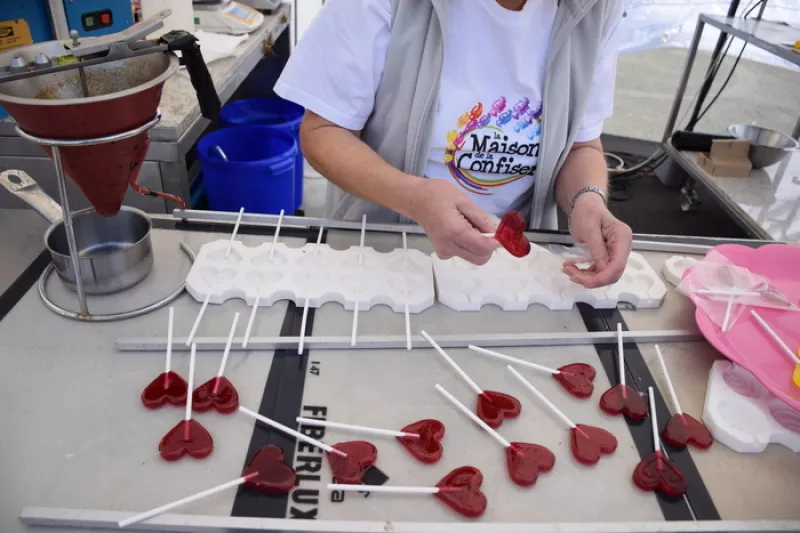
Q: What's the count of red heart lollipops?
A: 15